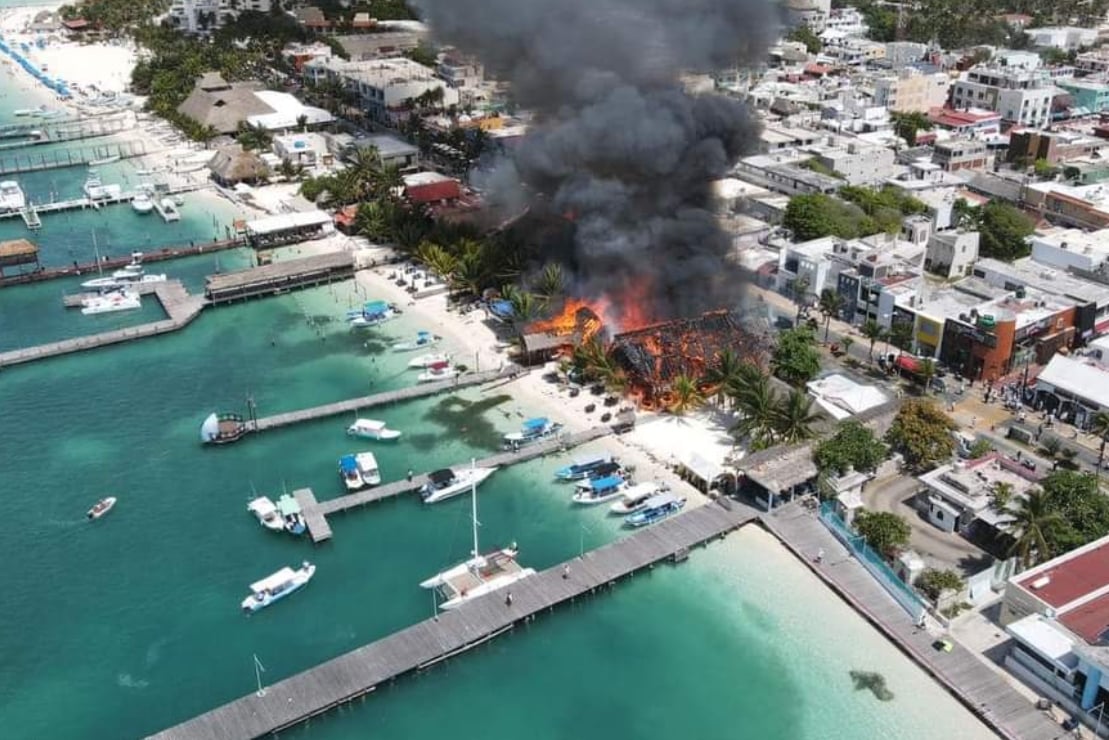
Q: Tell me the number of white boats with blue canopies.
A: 5